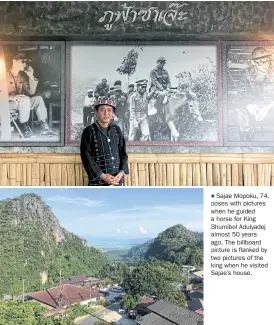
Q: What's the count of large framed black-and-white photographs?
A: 3